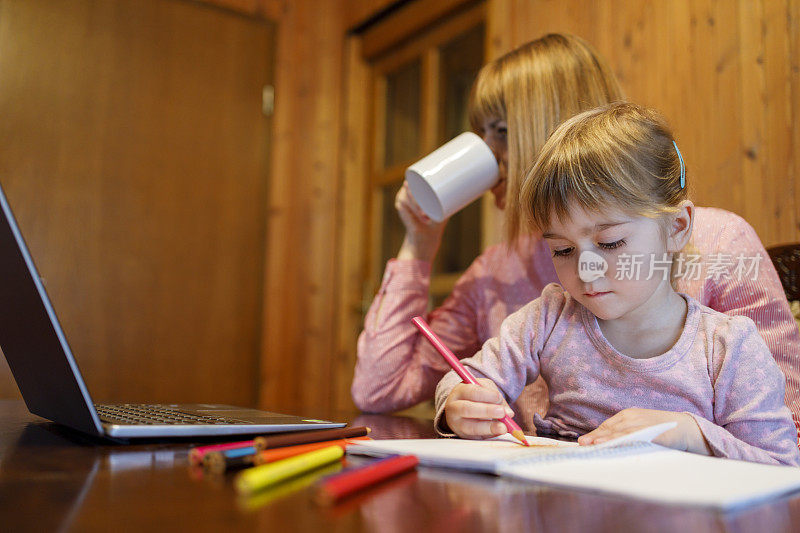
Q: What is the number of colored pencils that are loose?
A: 8